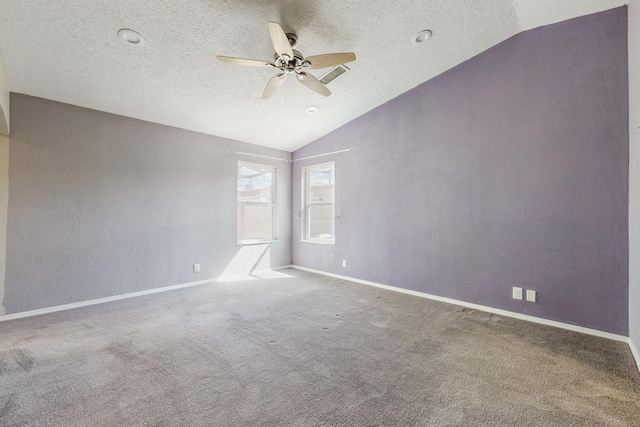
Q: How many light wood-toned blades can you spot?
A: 5